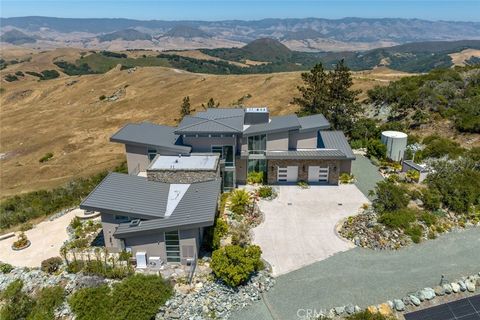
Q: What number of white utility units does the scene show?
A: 2